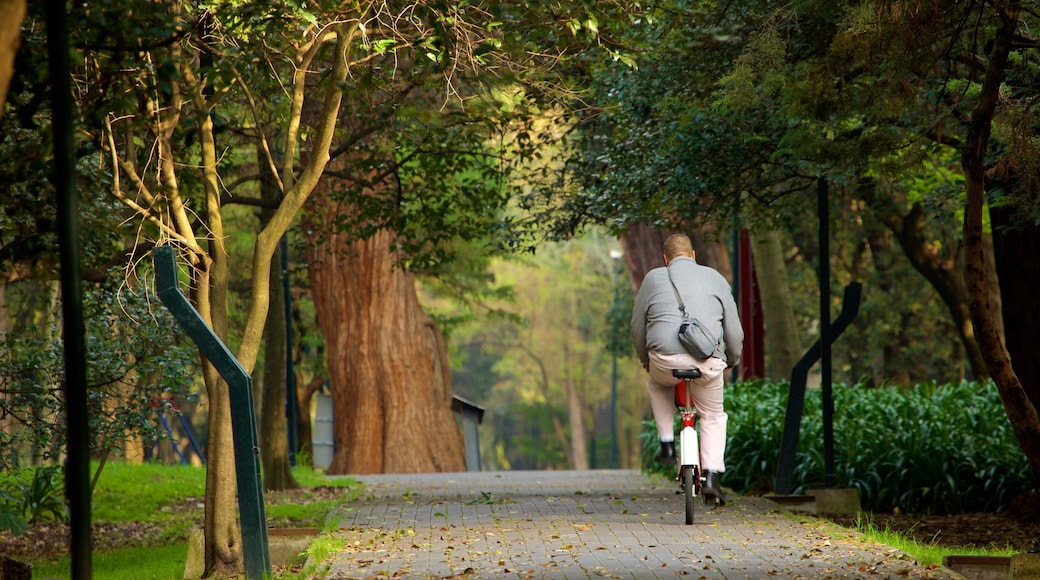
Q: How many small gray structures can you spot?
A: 2